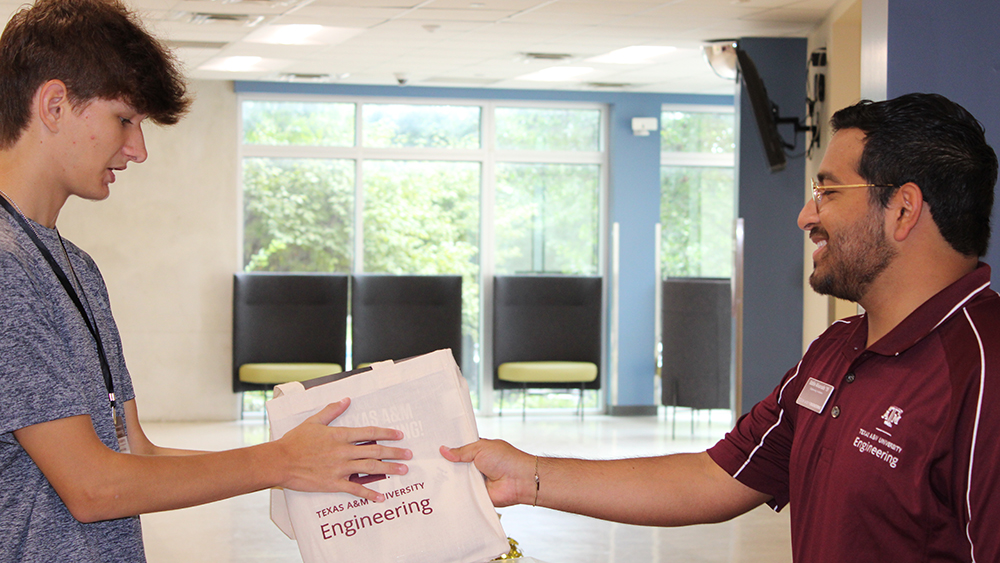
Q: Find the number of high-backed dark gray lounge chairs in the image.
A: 4